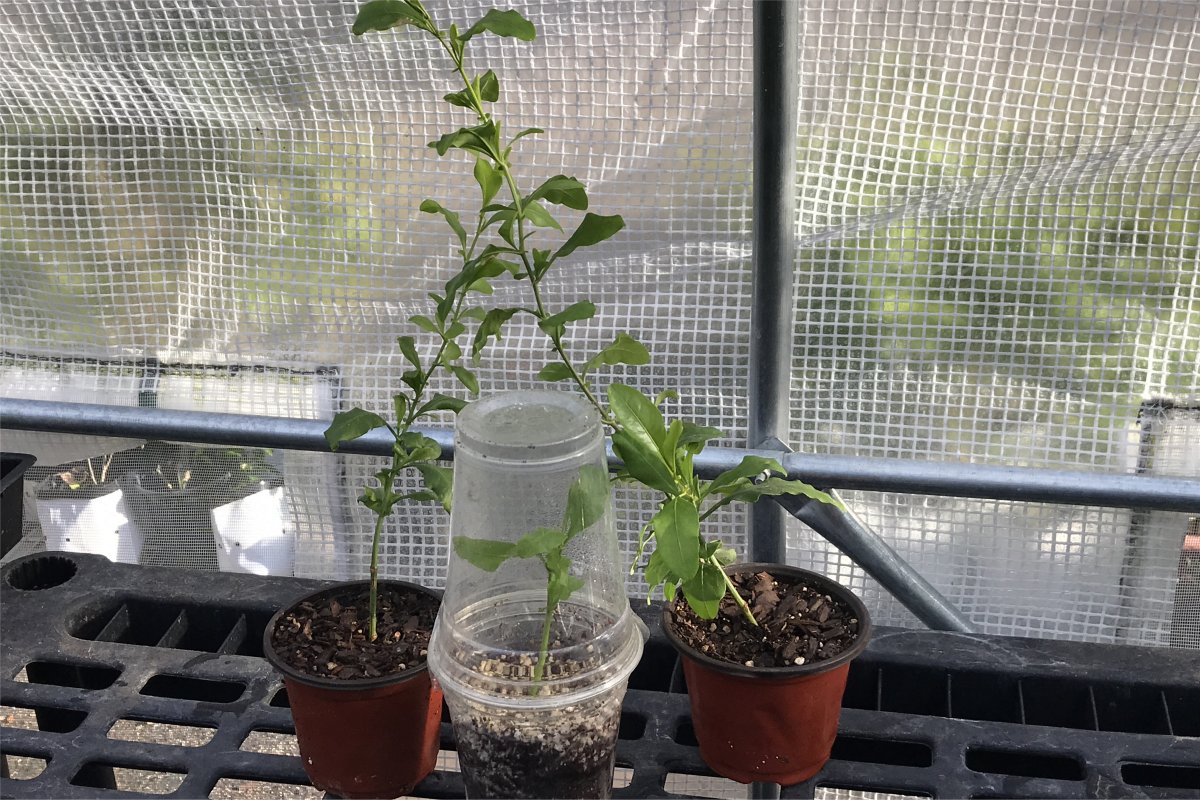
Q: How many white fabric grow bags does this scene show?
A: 2